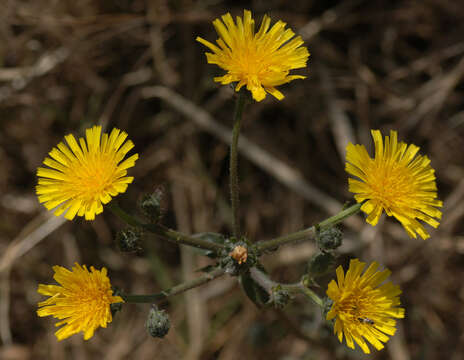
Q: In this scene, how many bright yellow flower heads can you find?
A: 5